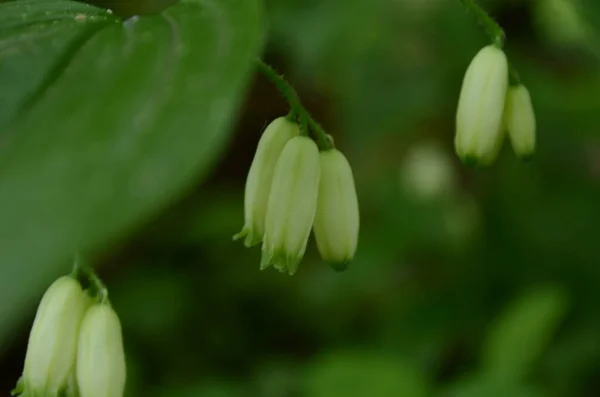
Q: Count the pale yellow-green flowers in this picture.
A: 7